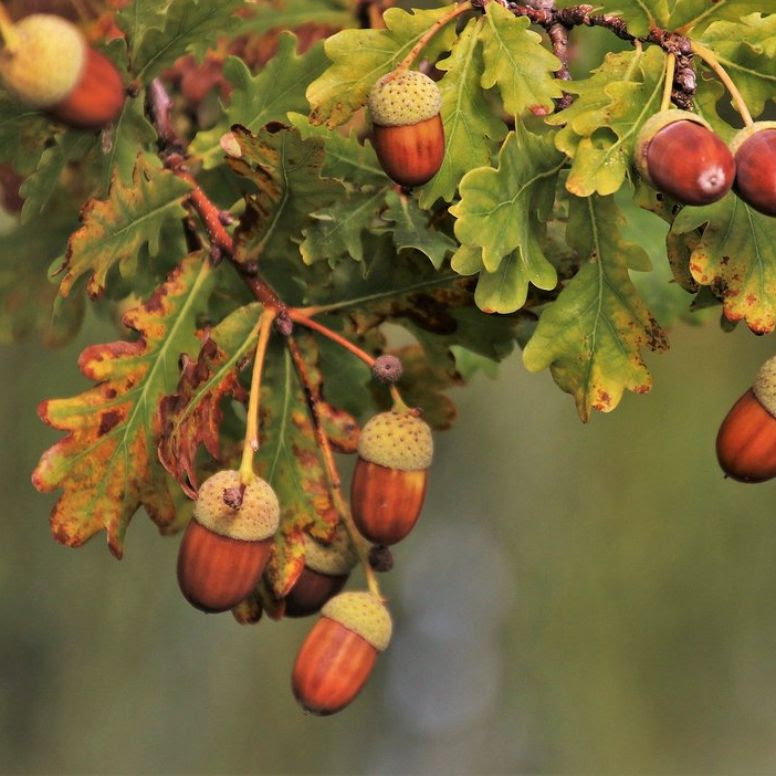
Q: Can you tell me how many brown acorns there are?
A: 9